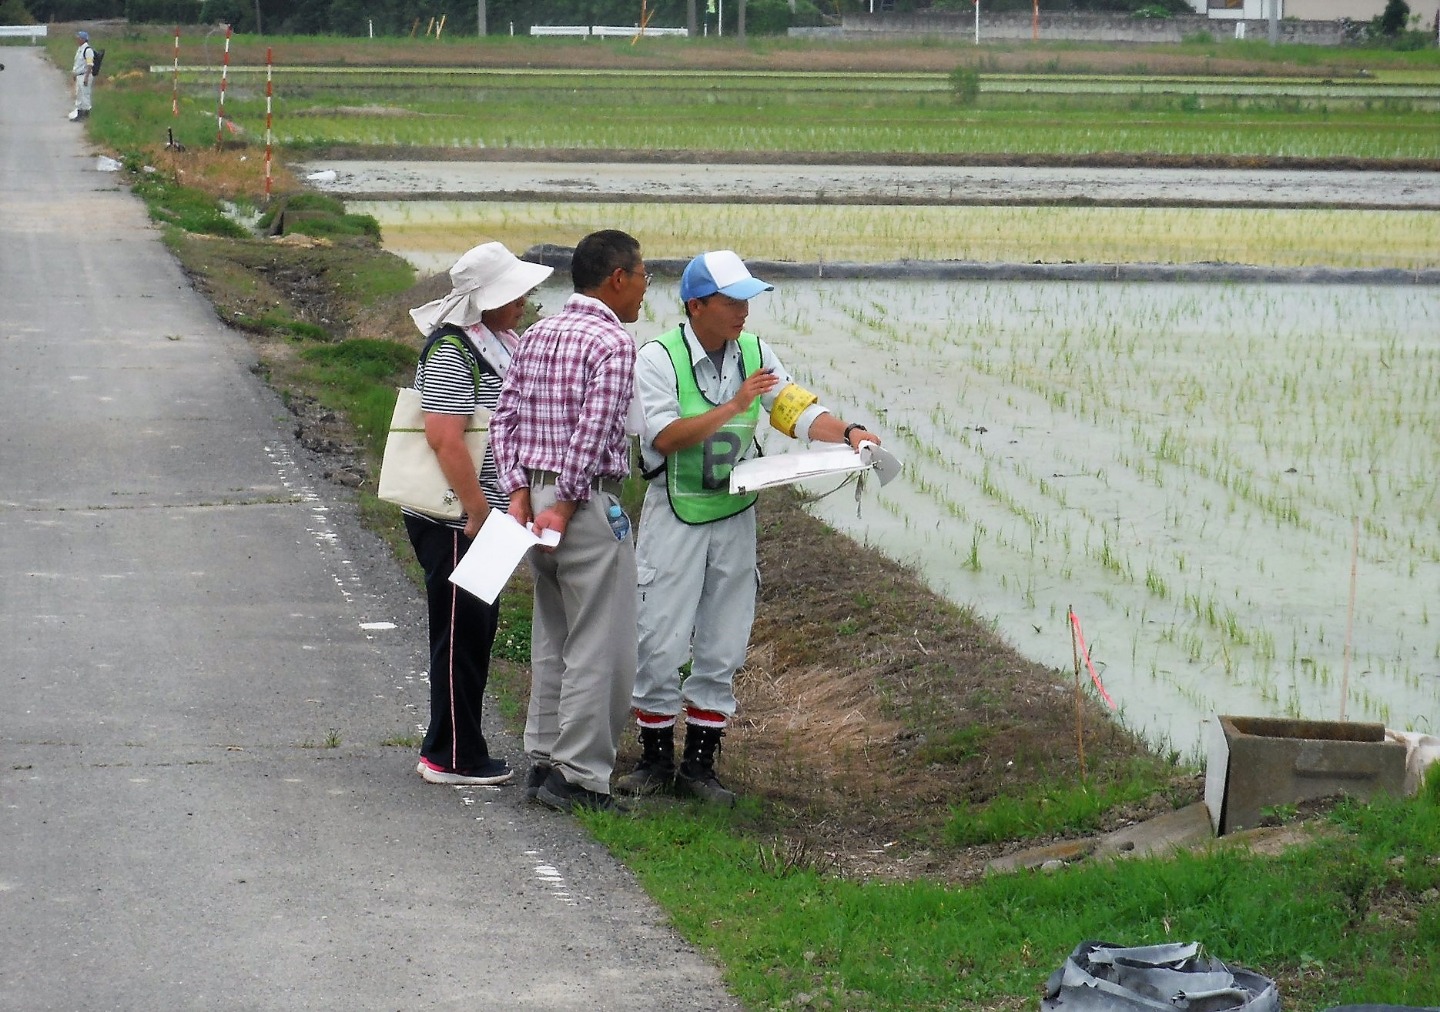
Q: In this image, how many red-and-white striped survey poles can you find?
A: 3